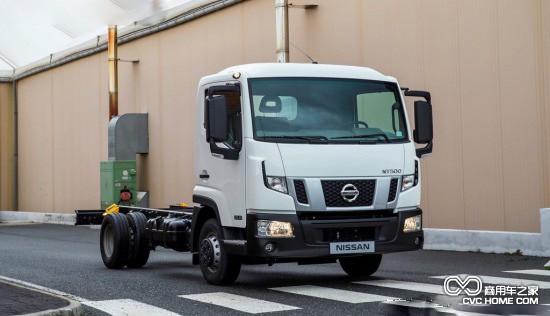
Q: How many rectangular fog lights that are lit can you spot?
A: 2